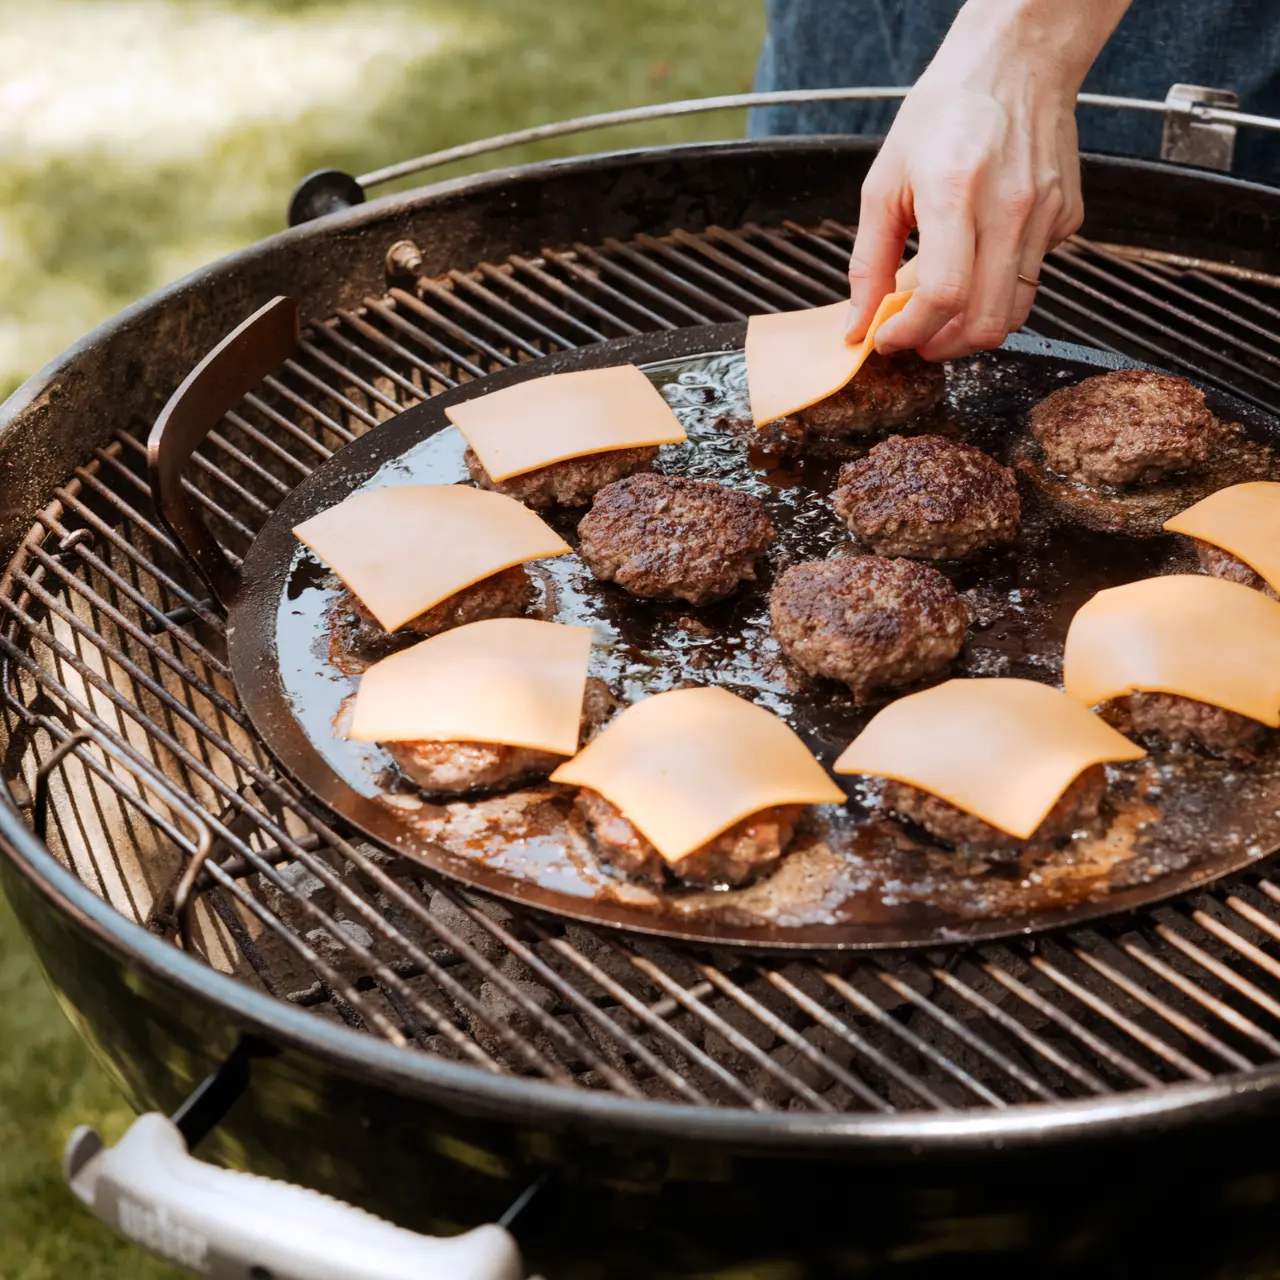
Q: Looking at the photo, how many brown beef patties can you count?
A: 12